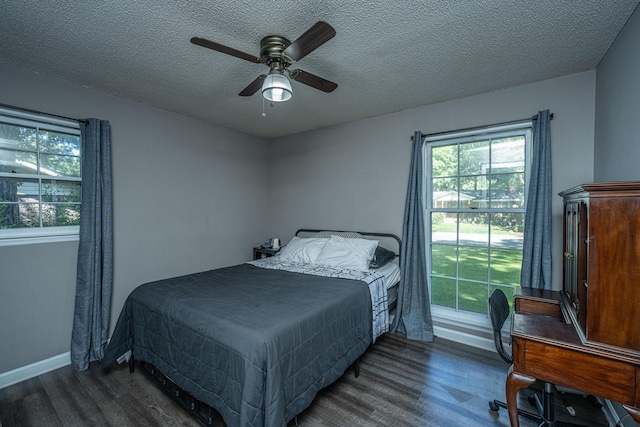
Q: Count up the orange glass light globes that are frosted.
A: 0